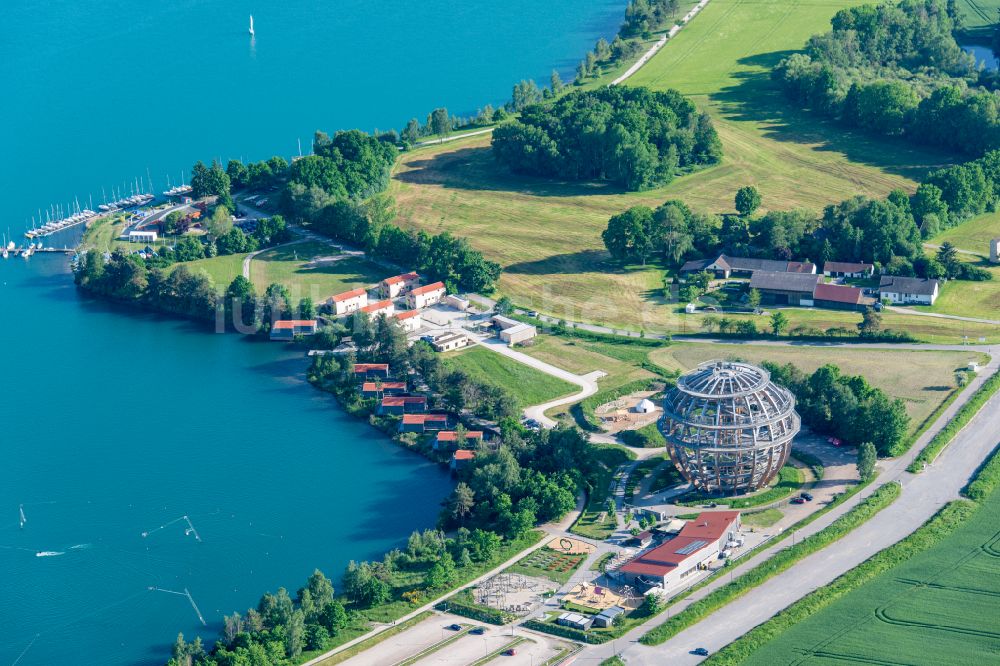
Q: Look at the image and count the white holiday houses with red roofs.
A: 5